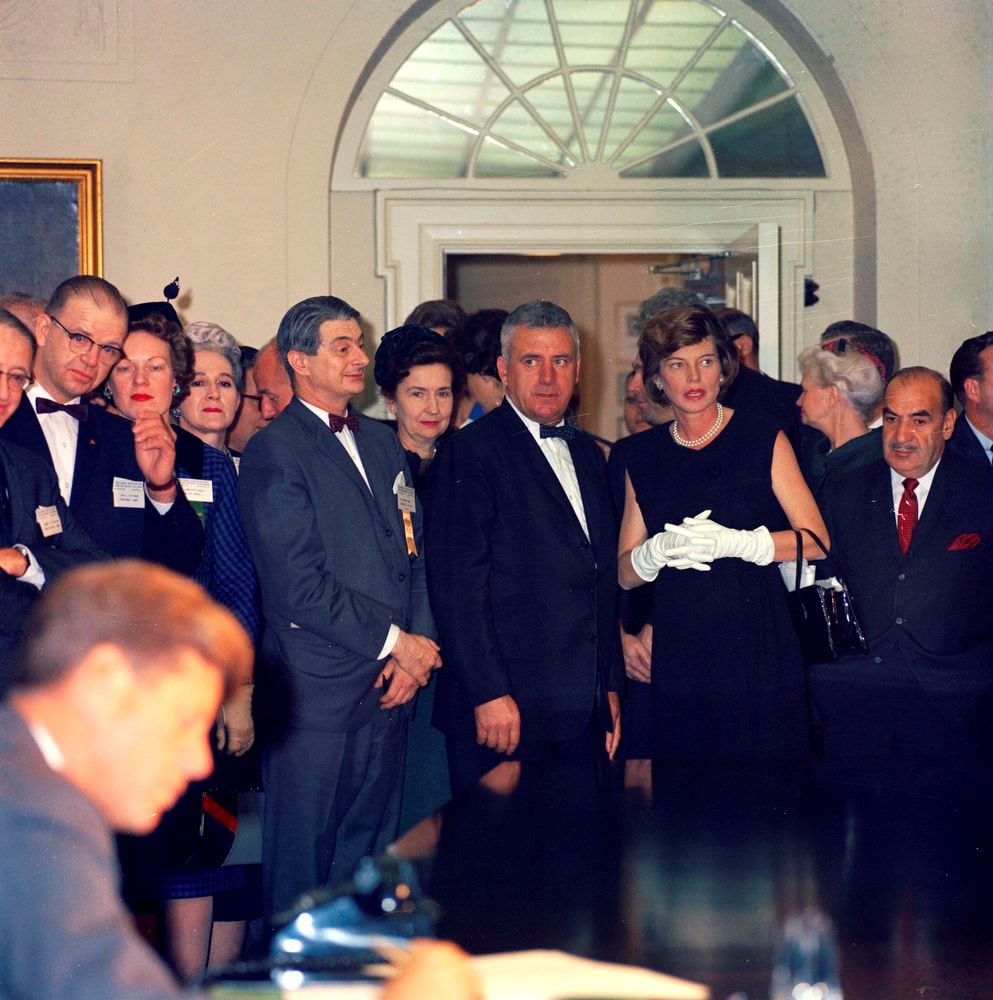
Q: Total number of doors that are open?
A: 1